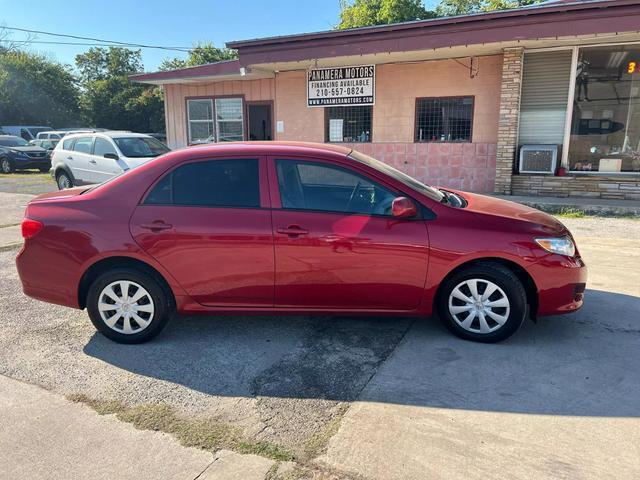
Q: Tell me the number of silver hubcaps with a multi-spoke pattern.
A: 2